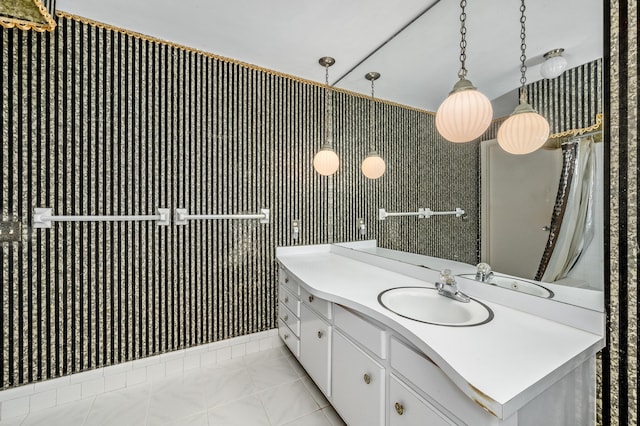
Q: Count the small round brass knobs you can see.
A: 8